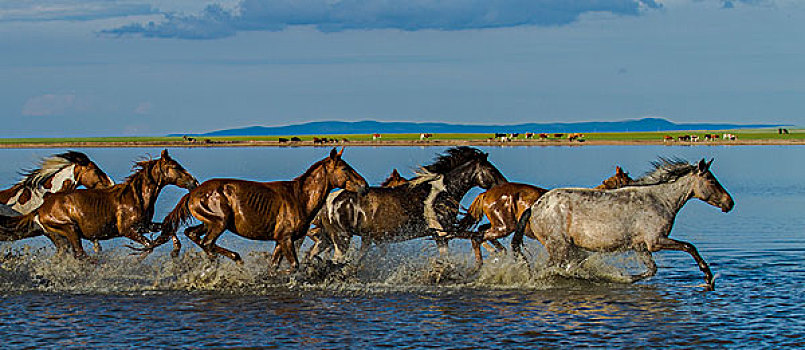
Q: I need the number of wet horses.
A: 7